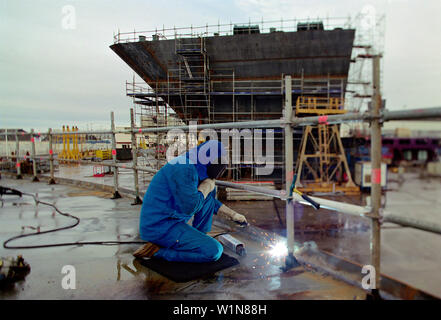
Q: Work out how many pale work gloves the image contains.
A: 2